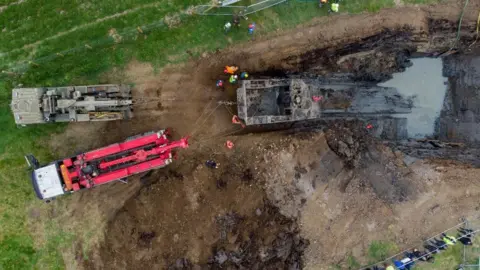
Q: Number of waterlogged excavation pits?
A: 1